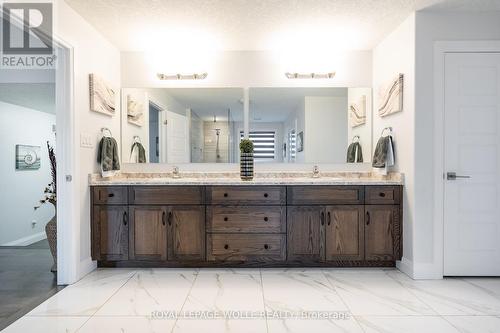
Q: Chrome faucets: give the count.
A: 2